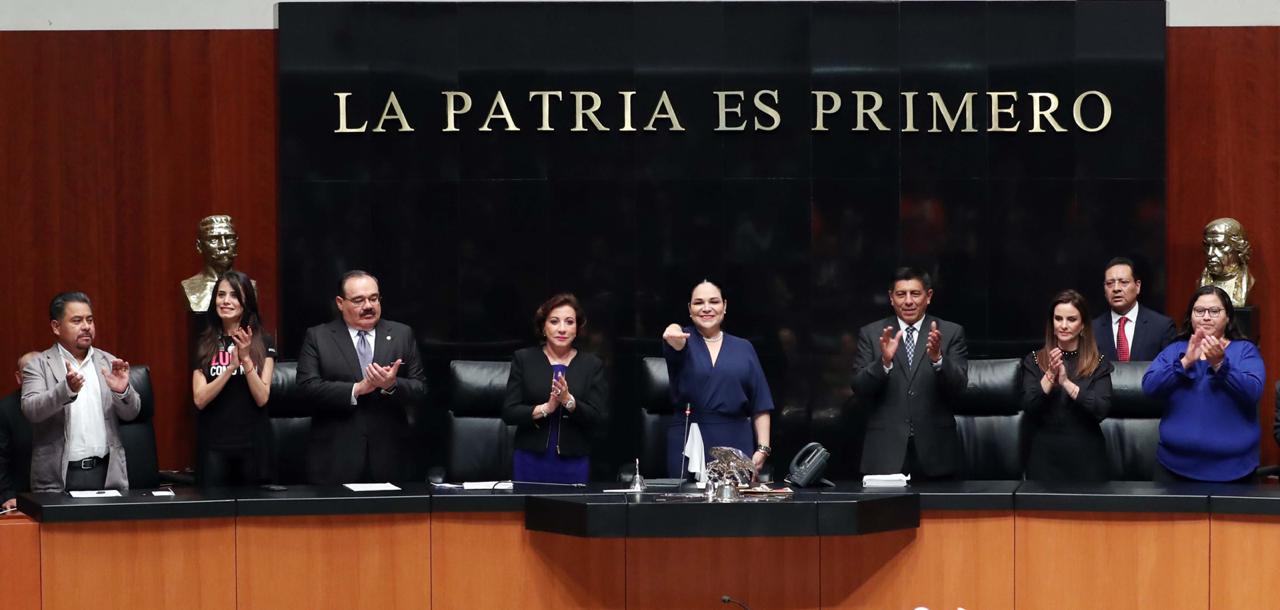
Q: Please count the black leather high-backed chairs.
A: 6